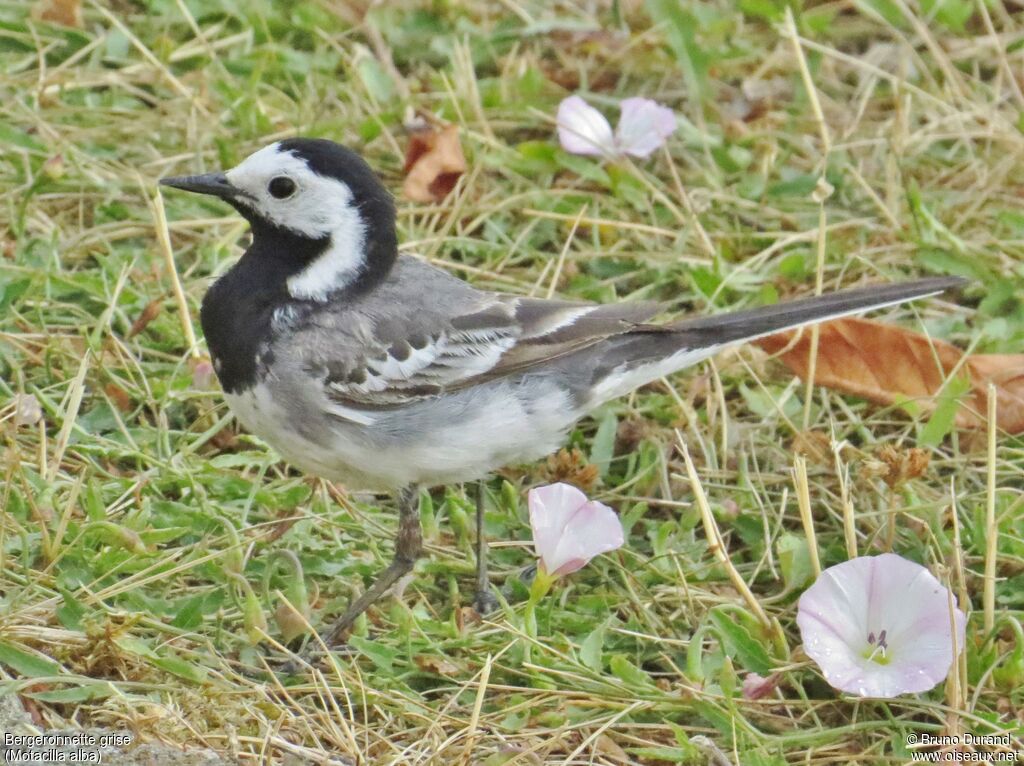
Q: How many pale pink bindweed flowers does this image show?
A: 3